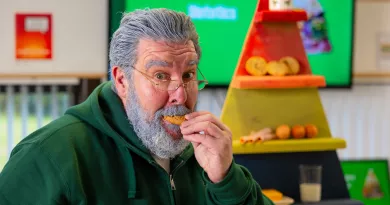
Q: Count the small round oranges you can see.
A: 3